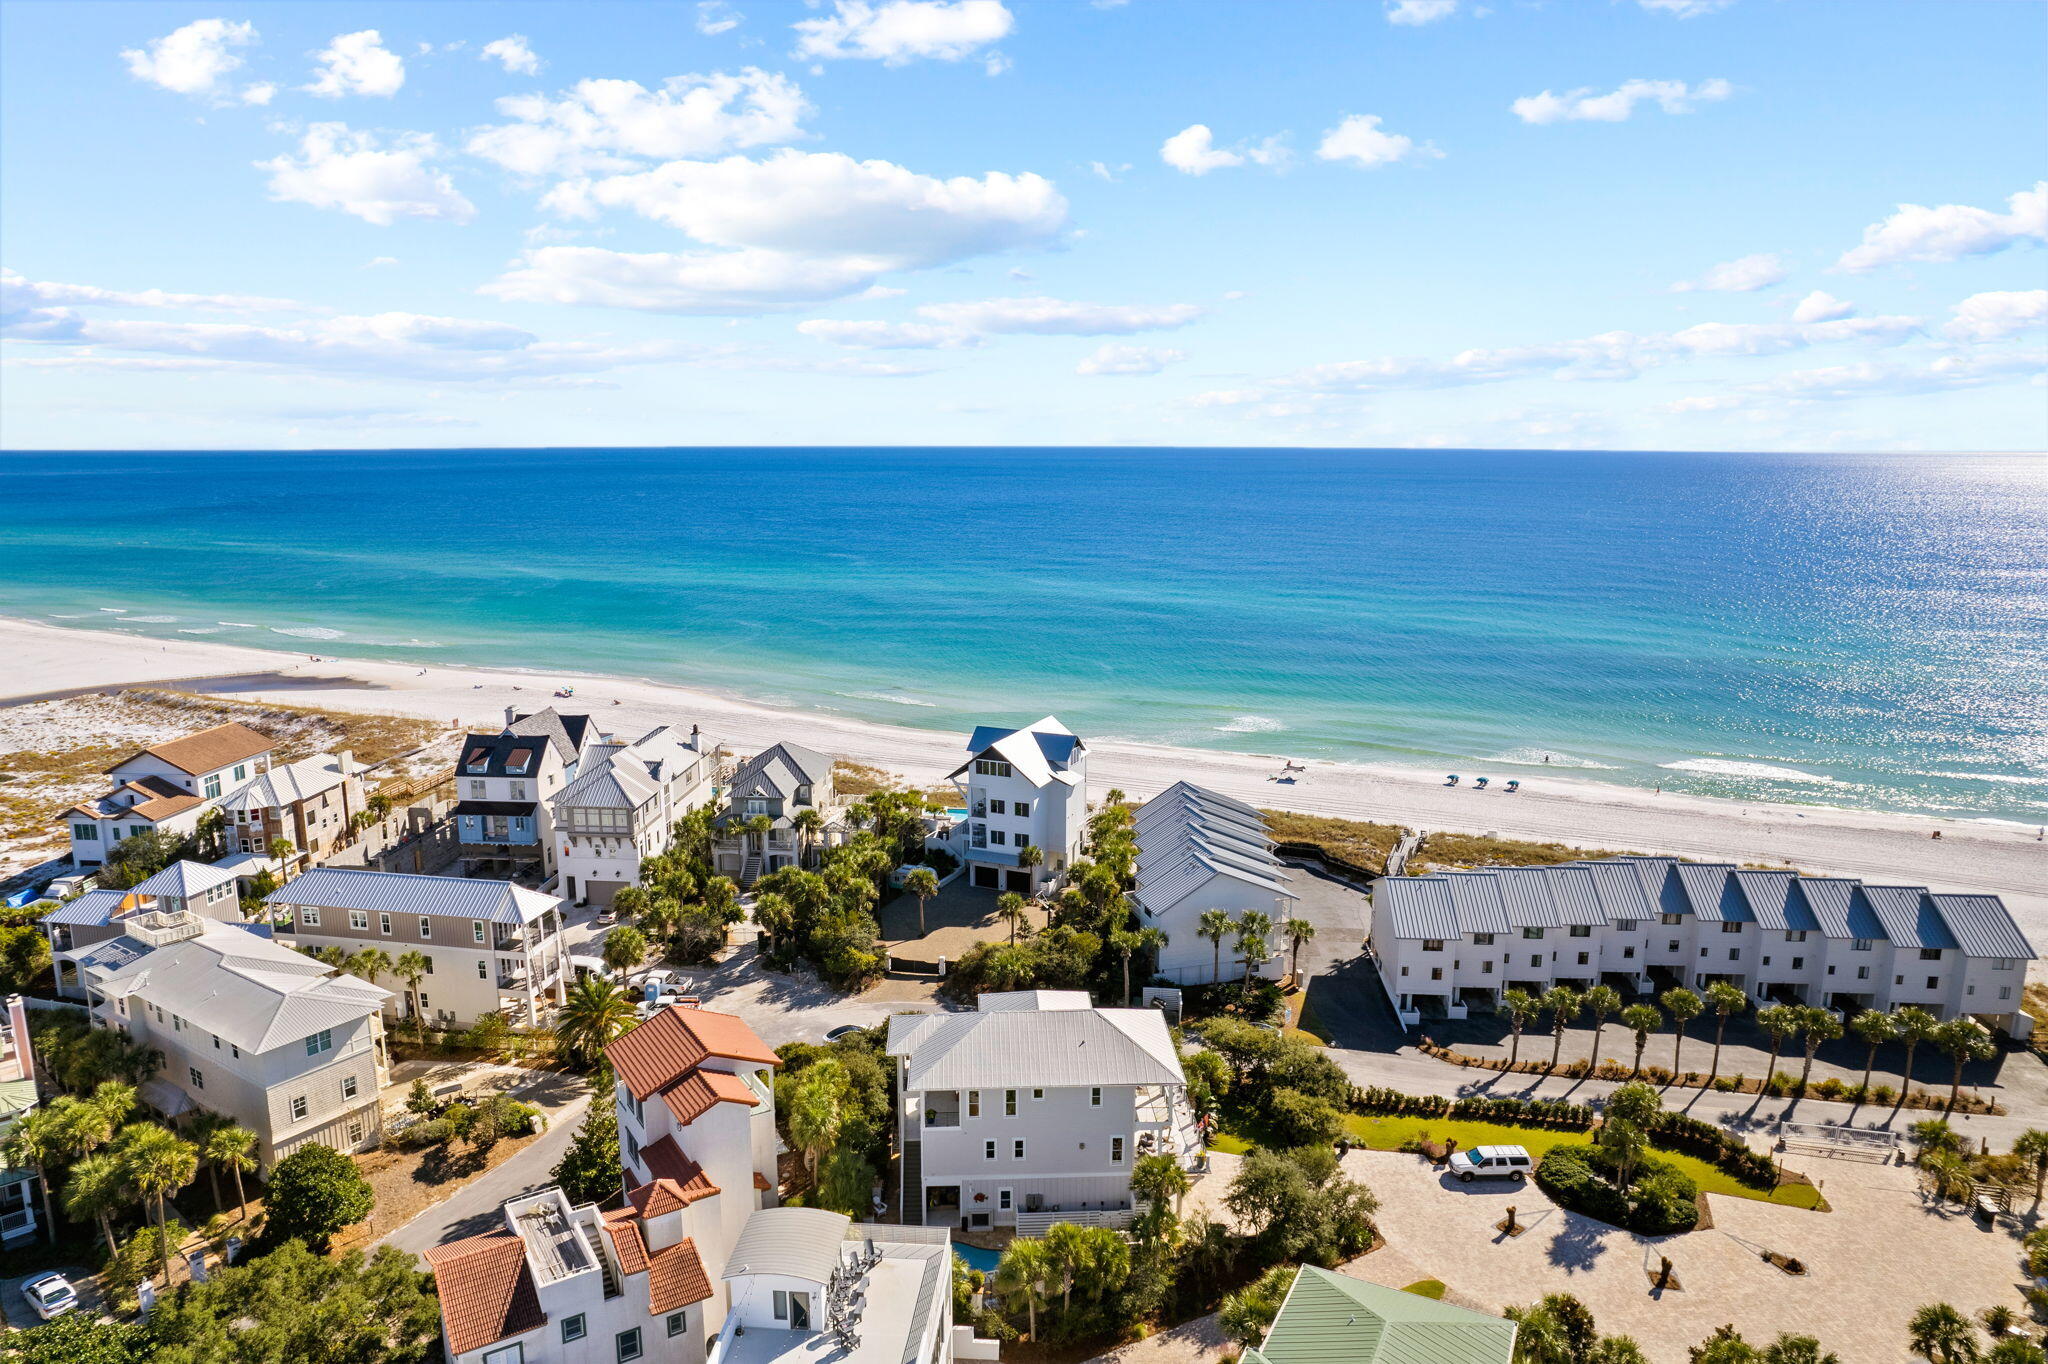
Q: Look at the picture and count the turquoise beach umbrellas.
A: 3